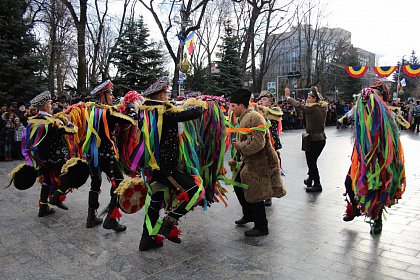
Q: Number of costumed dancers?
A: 7